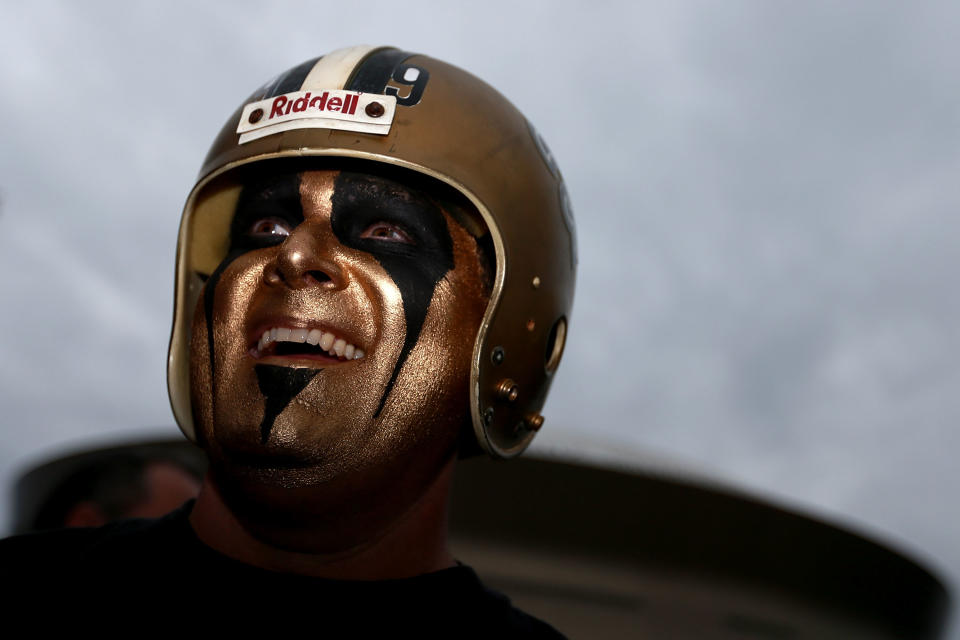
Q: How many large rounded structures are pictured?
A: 1